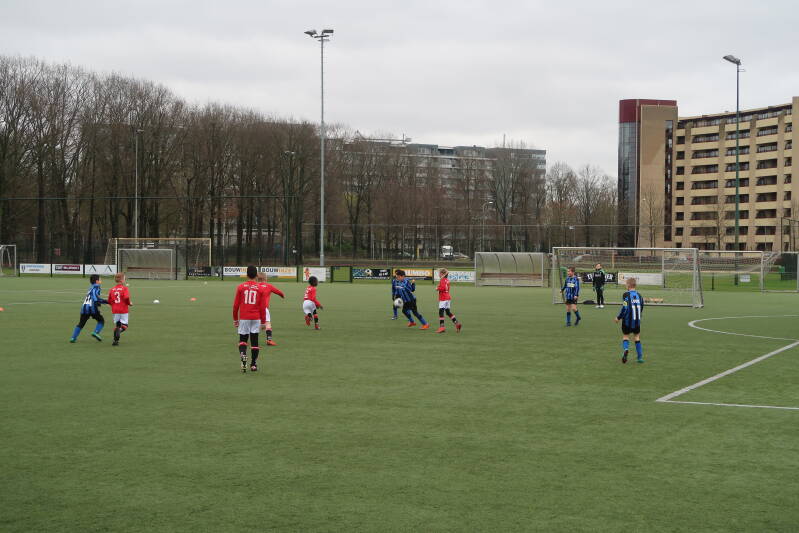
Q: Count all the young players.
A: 11